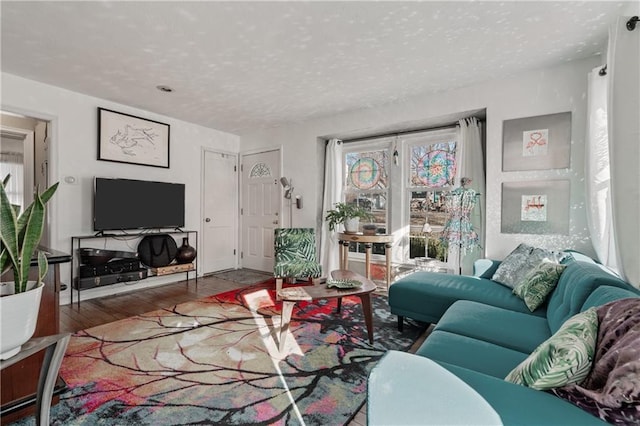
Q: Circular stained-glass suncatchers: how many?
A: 2